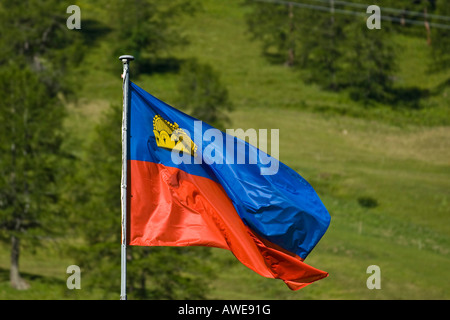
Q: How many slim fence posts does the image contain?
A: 2